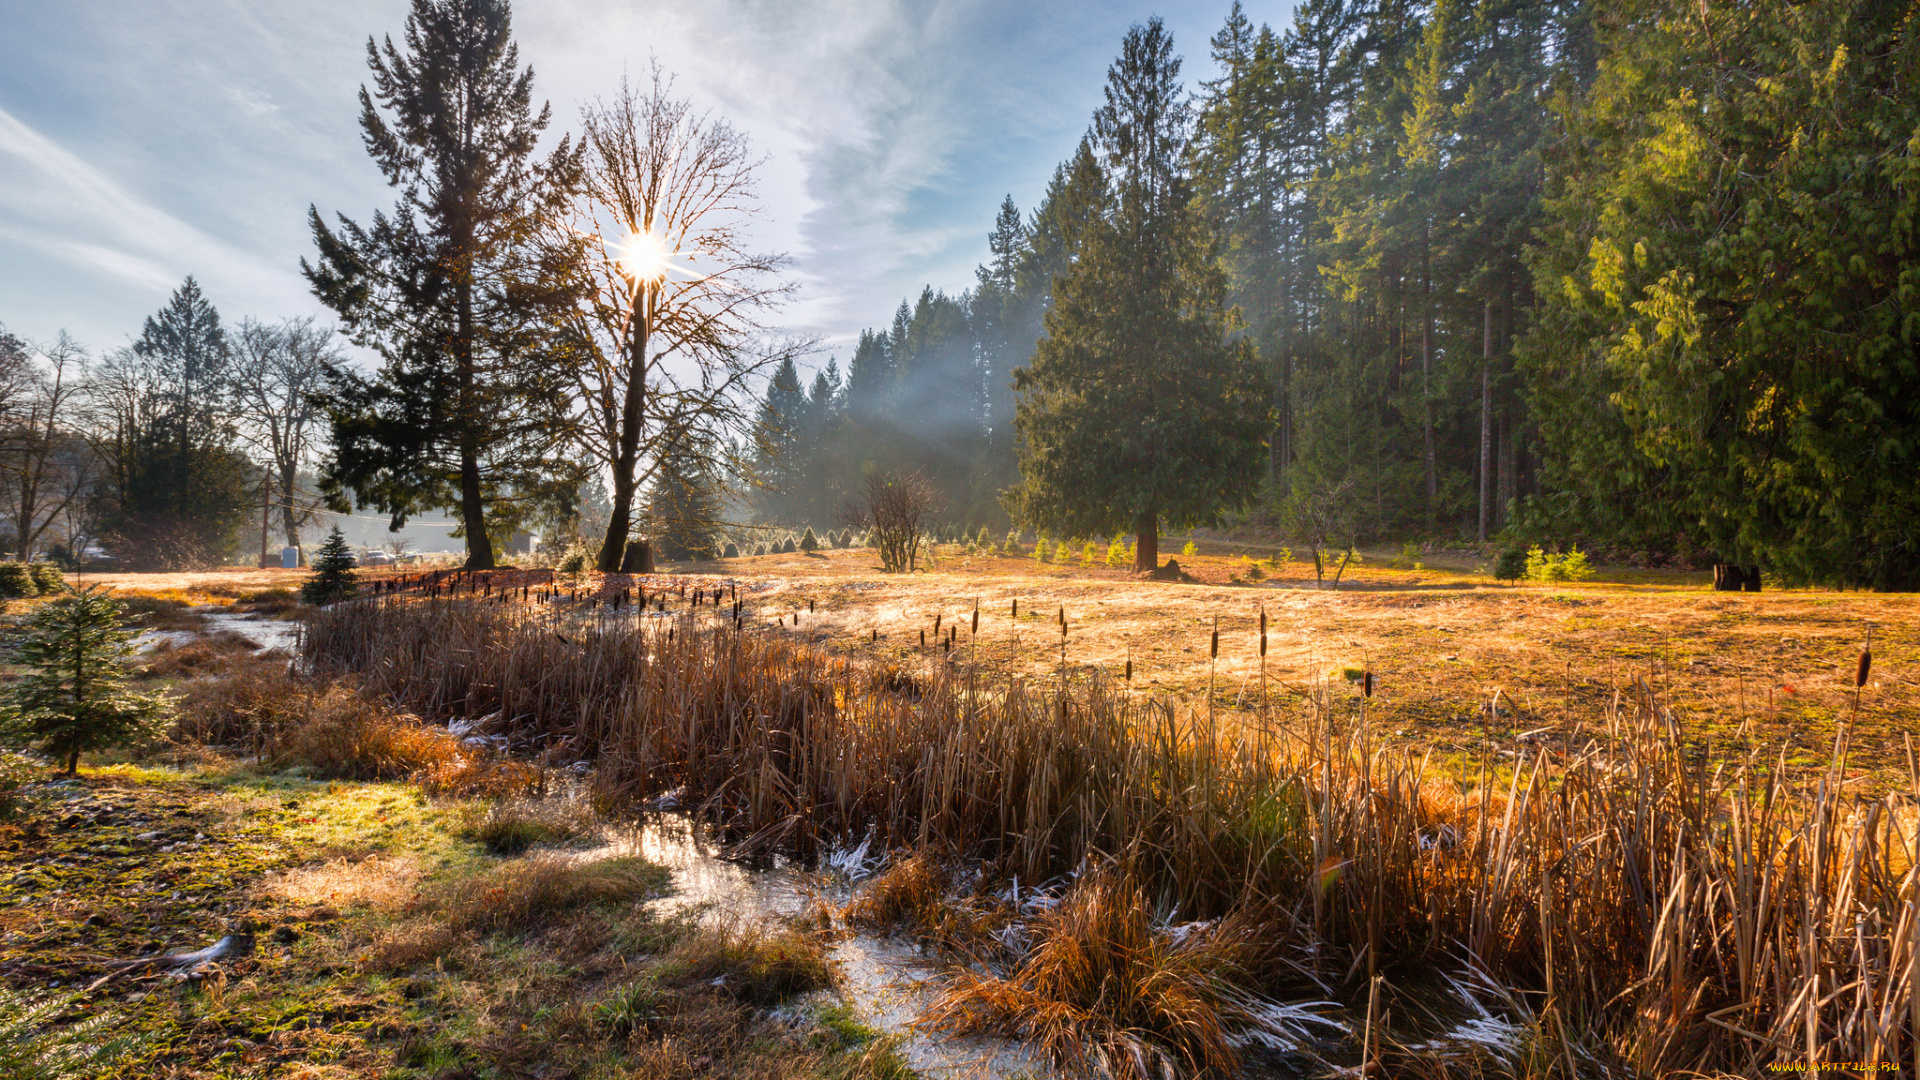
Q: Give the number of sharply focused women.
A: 0